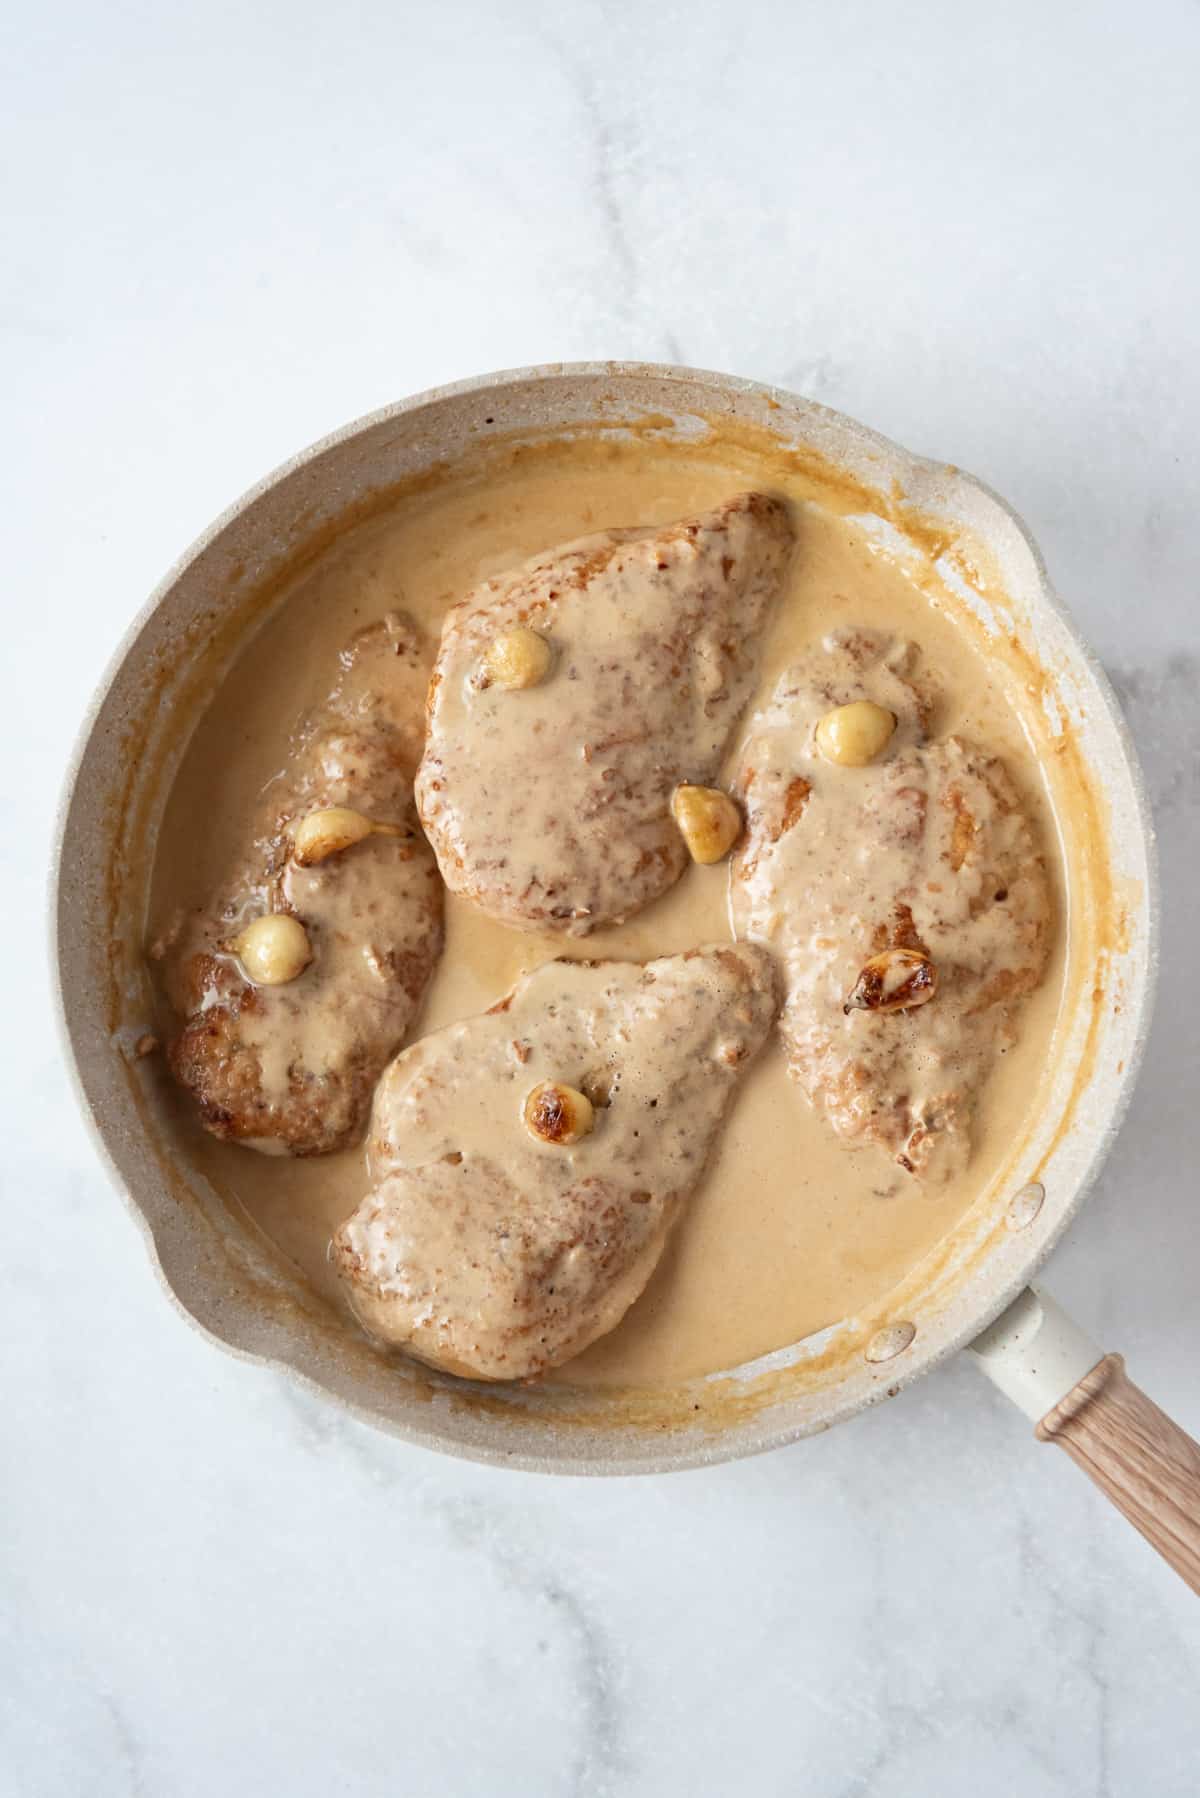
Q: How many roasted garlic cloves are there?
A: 7